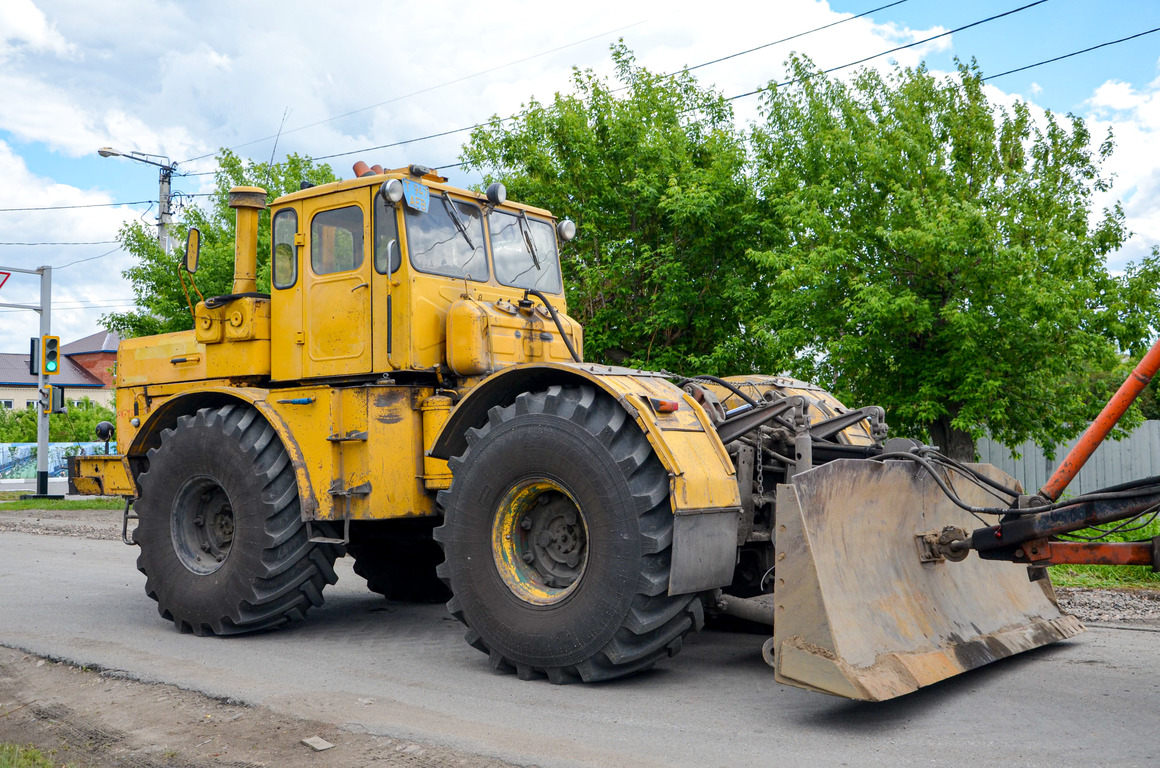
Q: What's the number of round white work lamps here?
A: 3